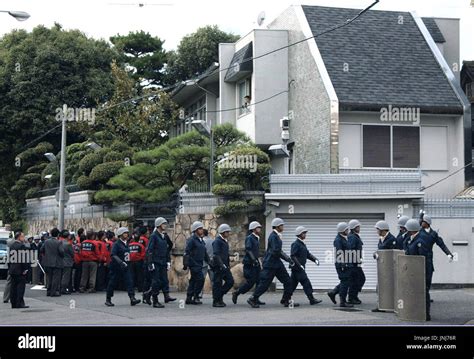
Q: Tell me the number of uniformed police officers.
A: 13